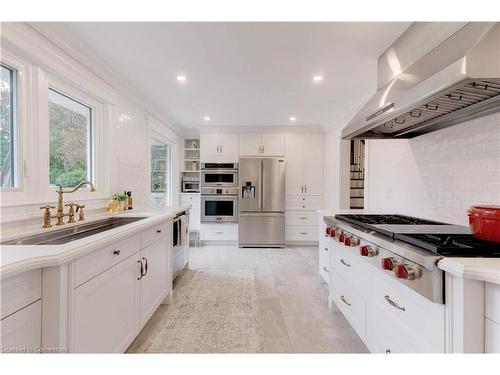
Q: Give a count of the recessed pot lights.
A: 4